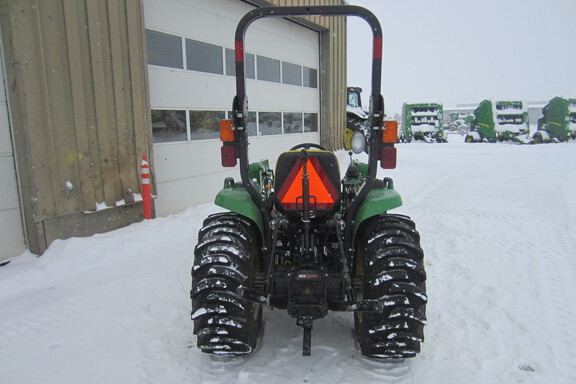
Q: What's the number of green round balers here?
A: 3